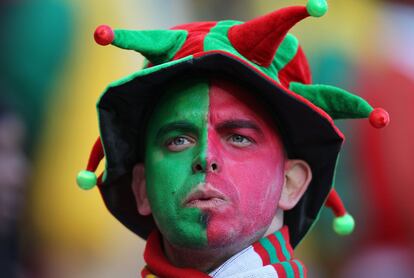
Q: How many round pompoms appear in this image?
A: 5